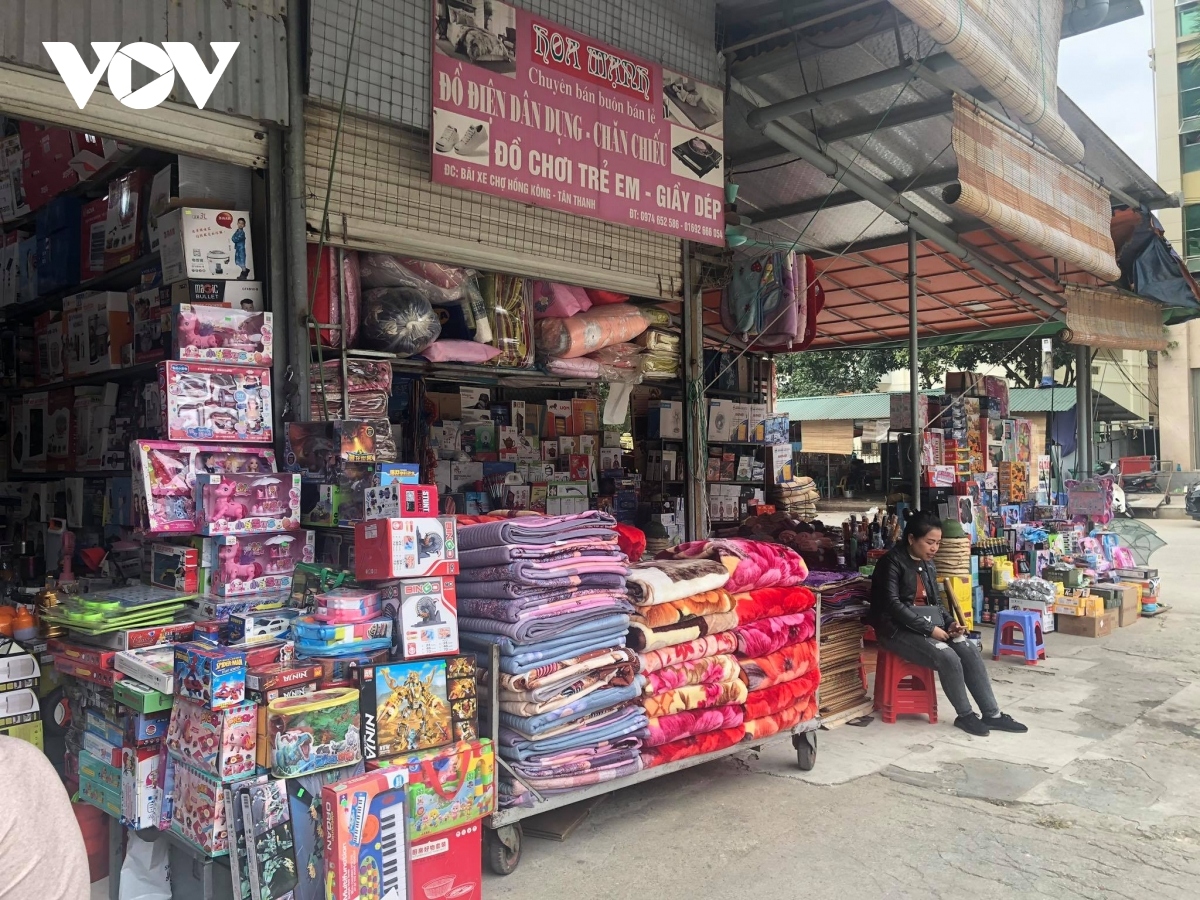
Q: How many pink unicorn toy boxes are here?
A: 3